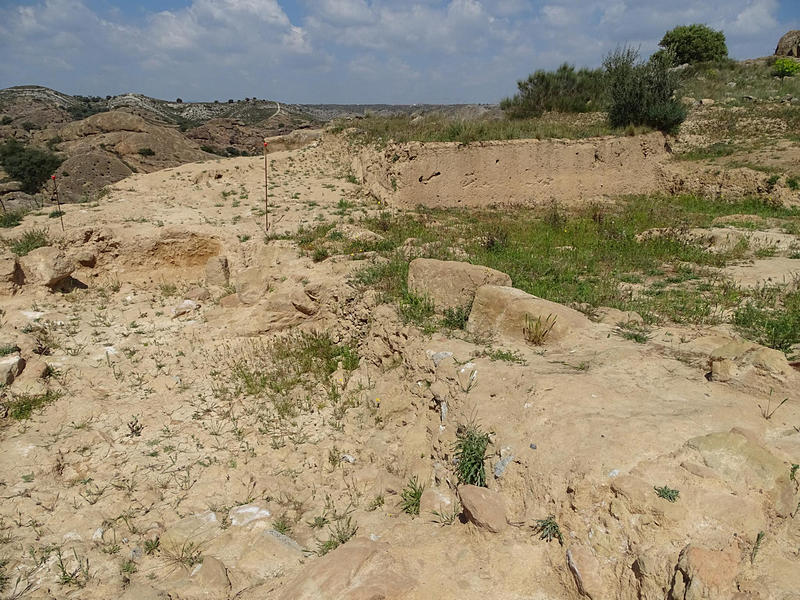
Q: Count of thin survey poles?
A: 2